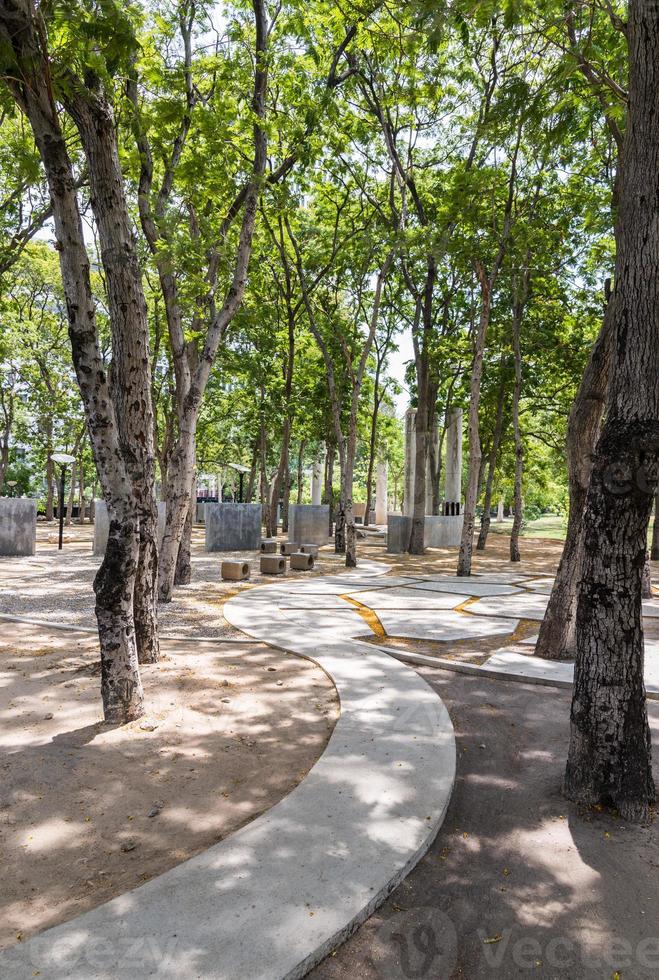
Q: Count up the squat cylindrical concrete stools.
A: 6